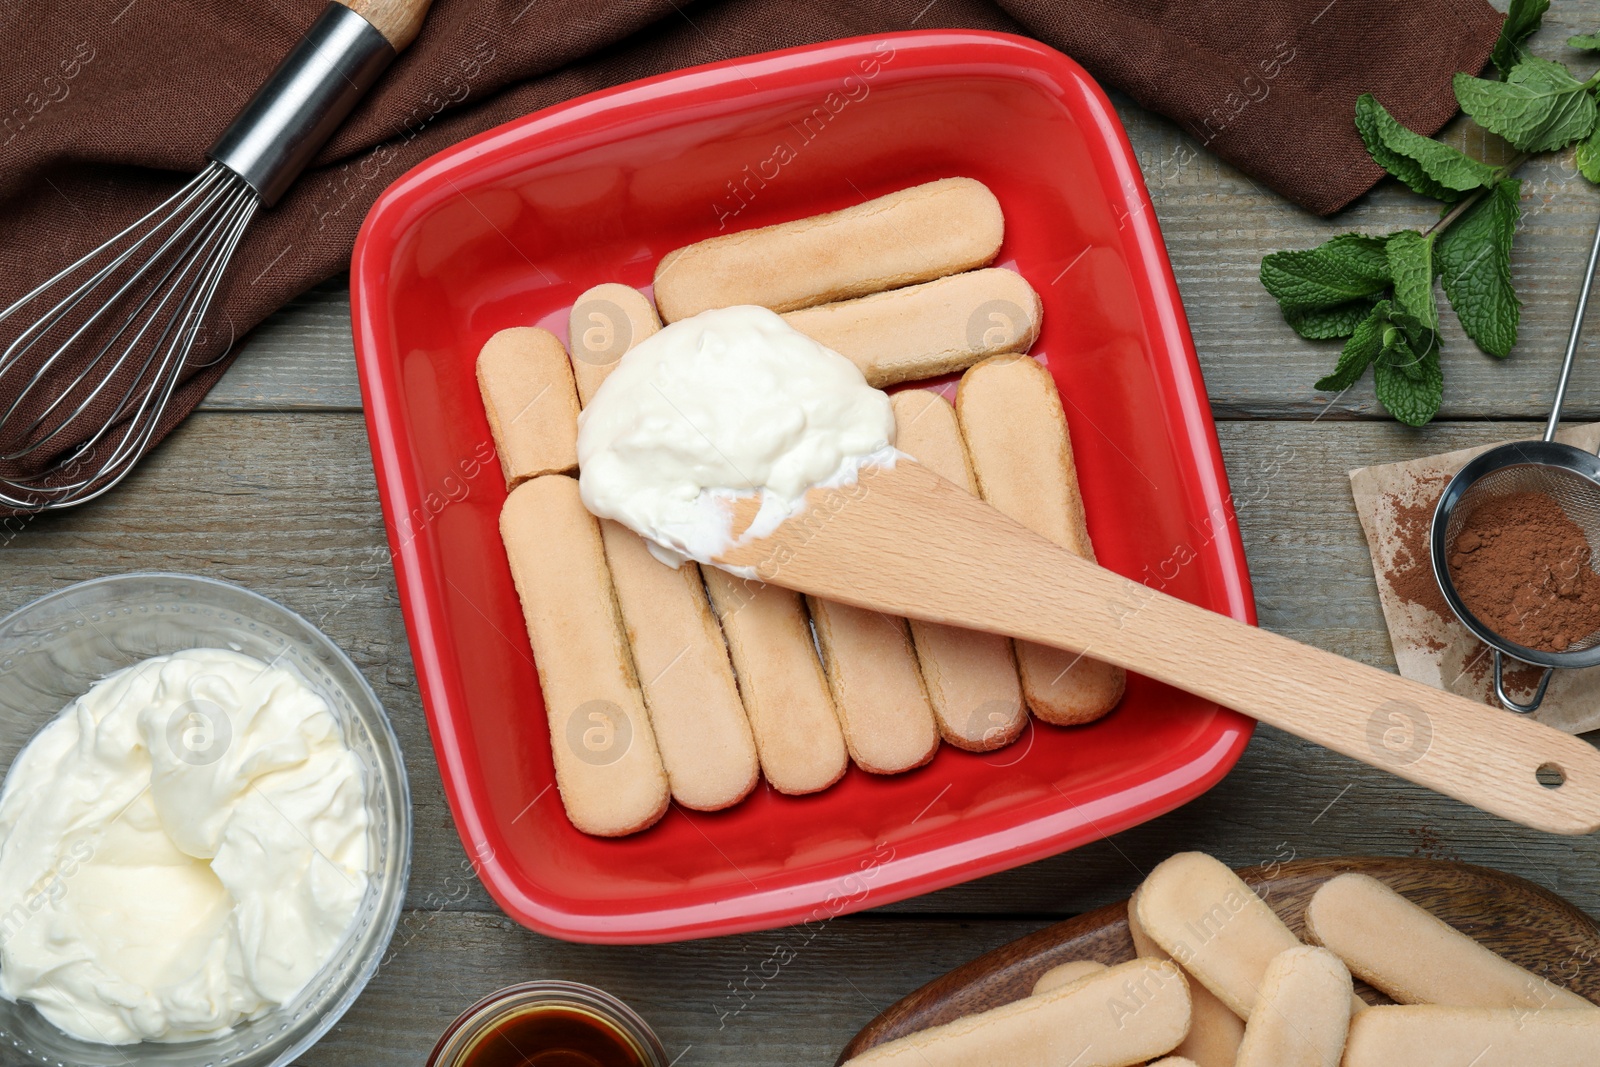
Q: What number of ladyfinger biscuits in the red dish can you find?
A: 10